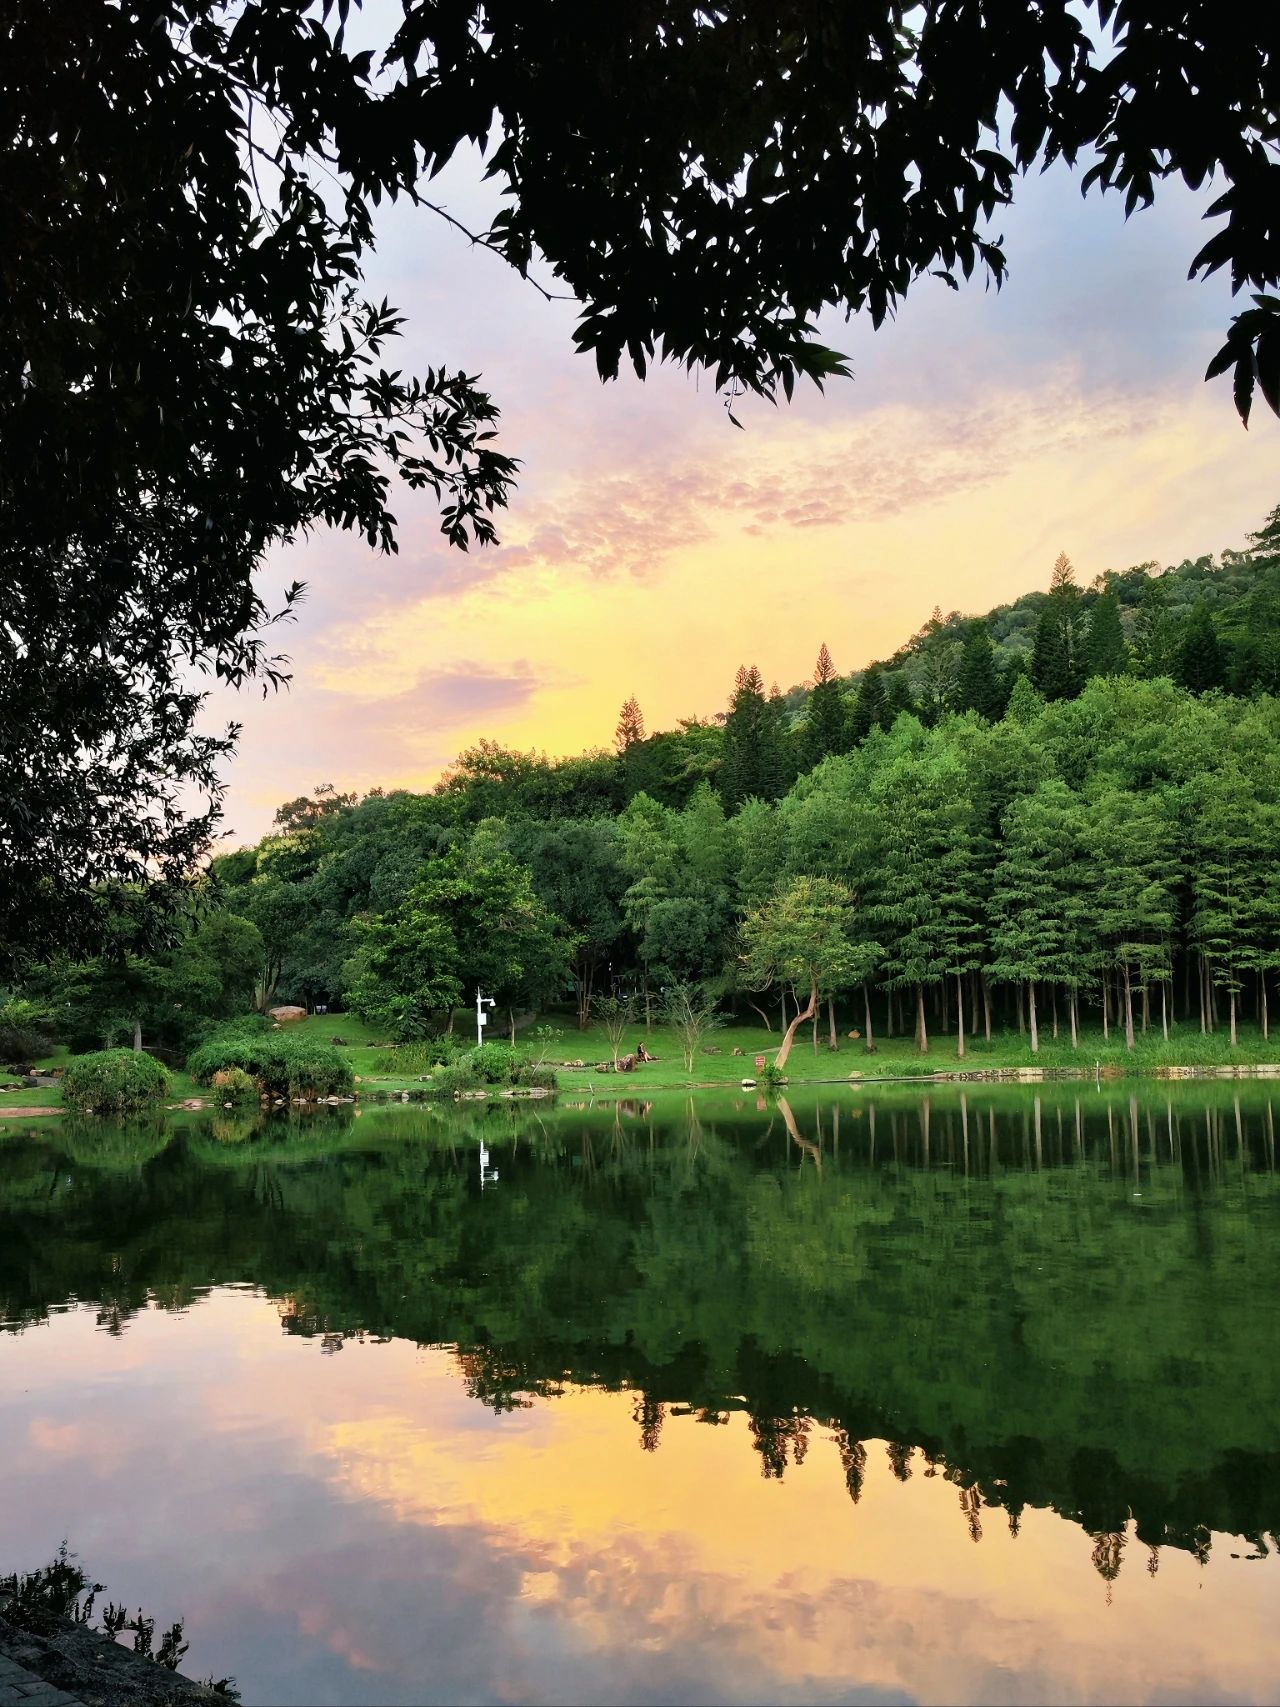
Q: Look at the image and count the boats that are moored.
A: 0